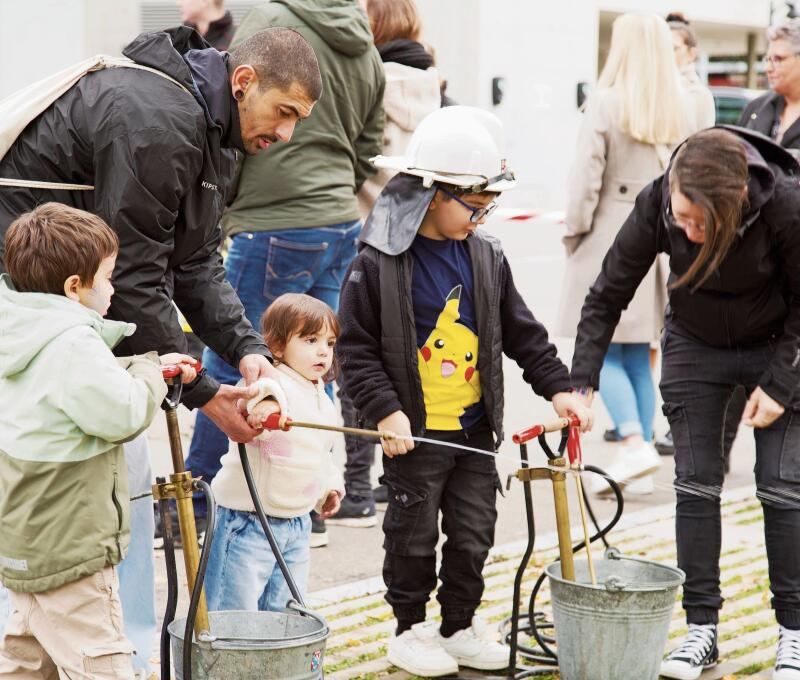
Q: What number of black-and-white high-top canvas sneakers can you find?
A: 2